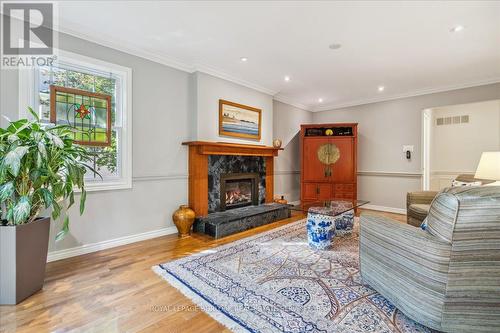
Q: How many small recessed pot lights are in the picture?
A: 5